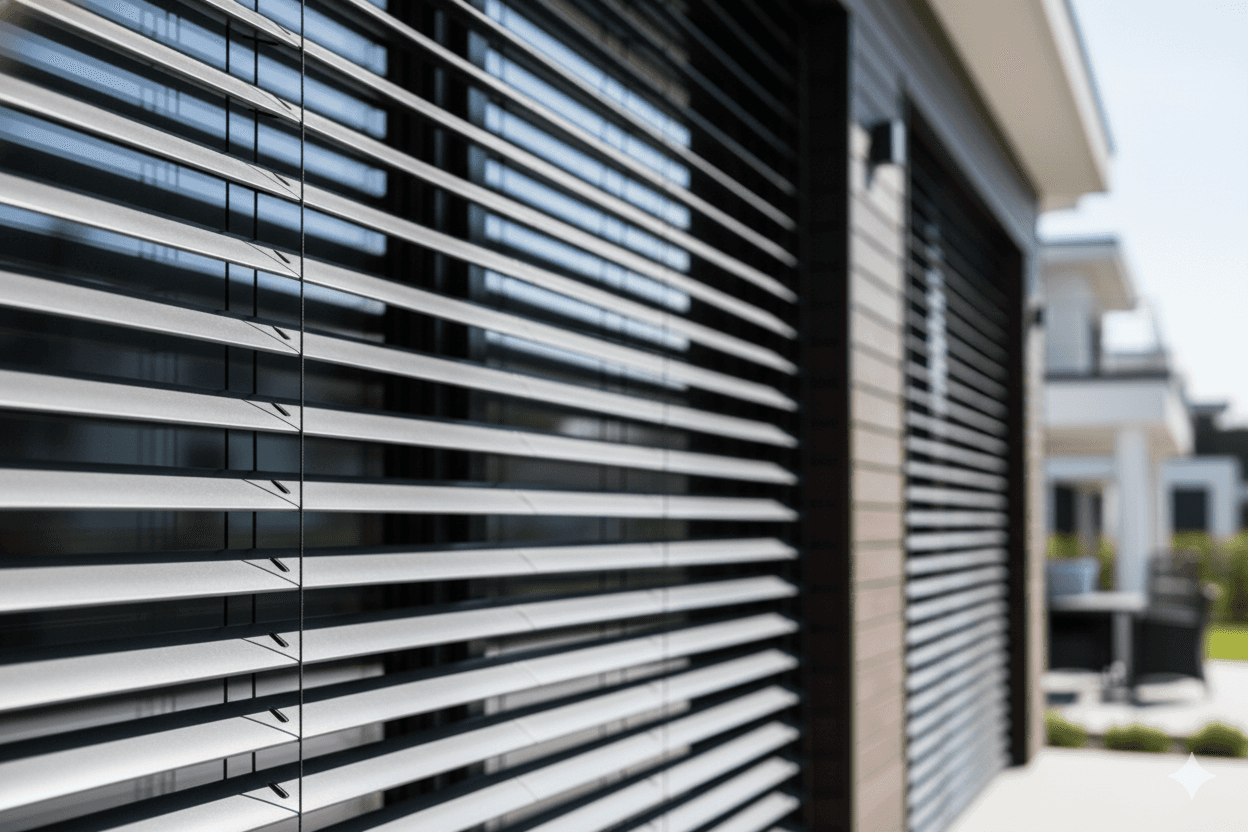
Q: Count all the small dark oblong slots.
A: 11